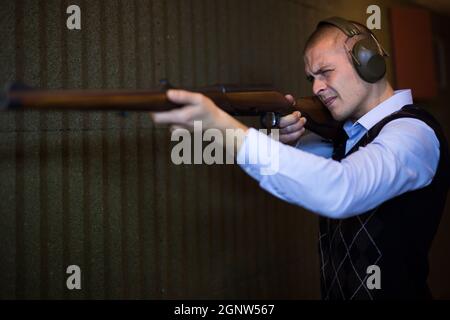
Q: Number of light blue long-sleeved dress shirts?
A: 1